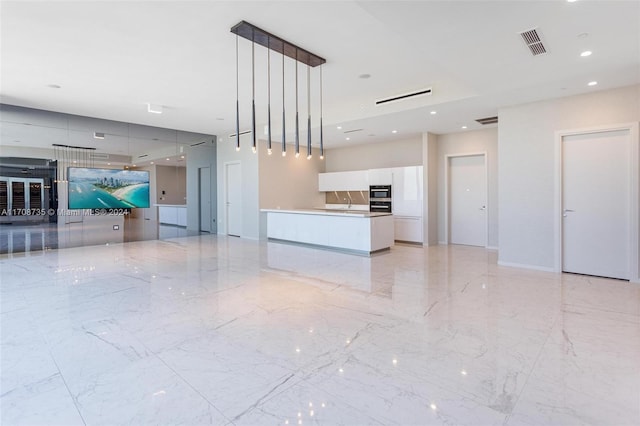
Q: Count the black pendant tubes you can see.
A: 7